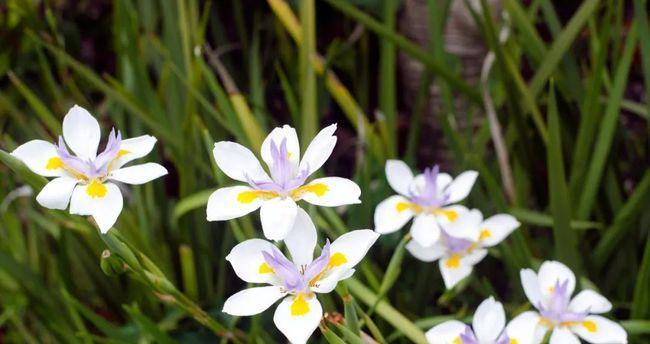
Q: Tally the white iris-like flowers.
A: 7